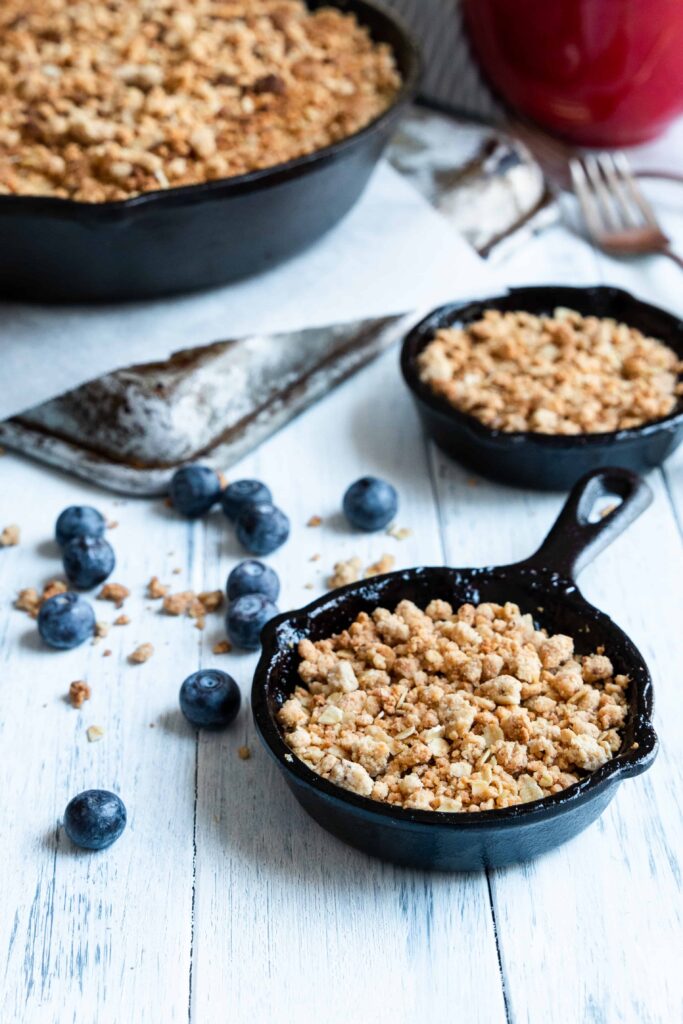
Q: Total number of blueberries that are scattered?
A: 11